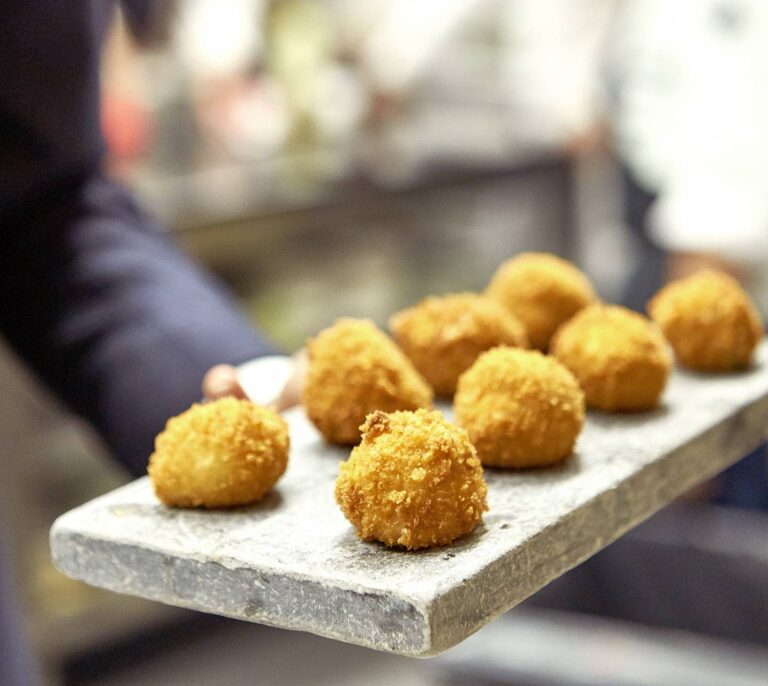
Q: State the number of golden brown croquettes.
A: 8